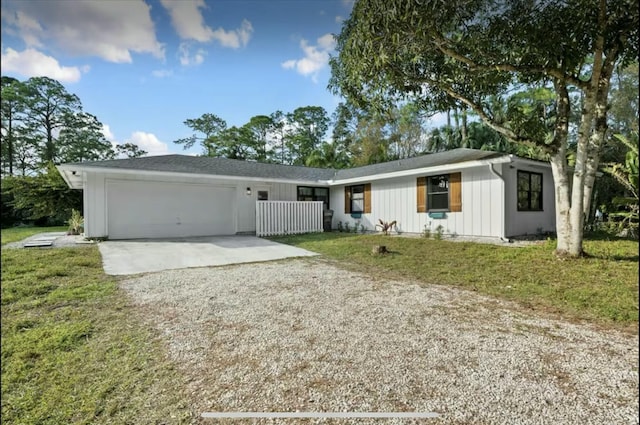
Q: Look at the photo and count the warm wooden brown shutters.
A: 4